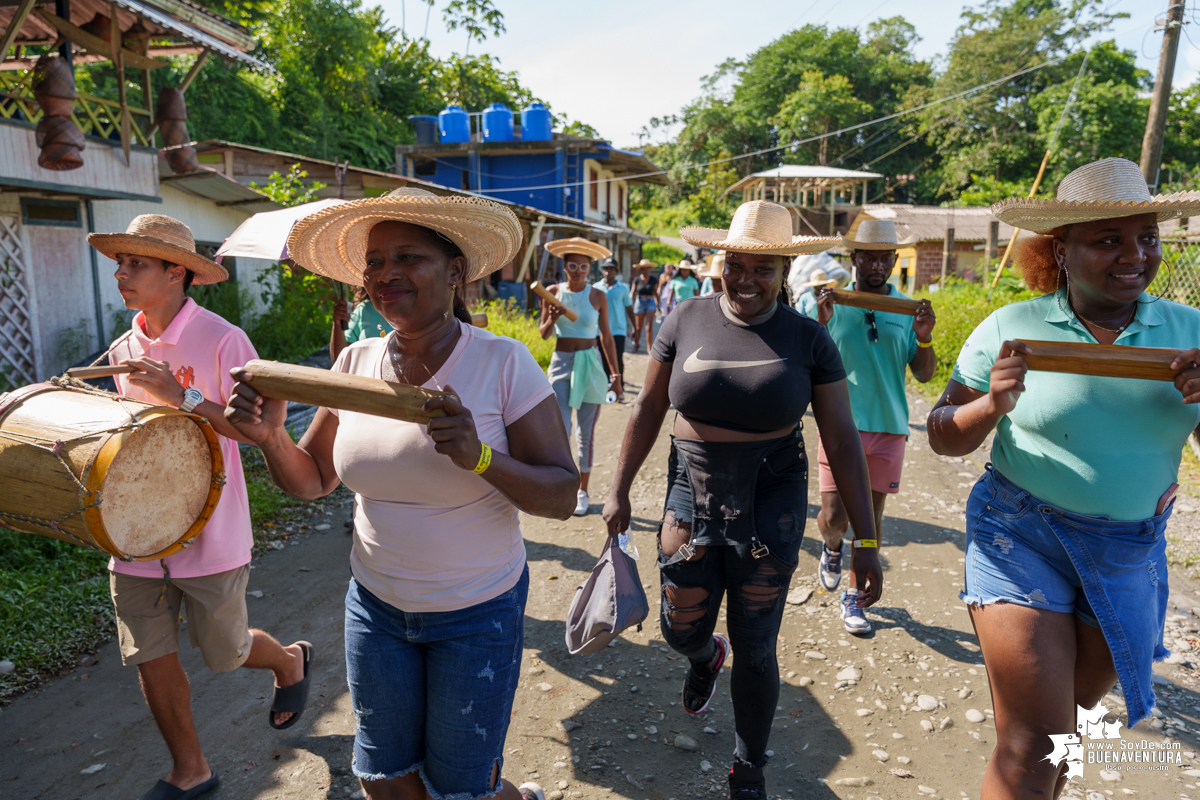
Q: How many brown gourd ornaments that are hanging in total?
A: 2